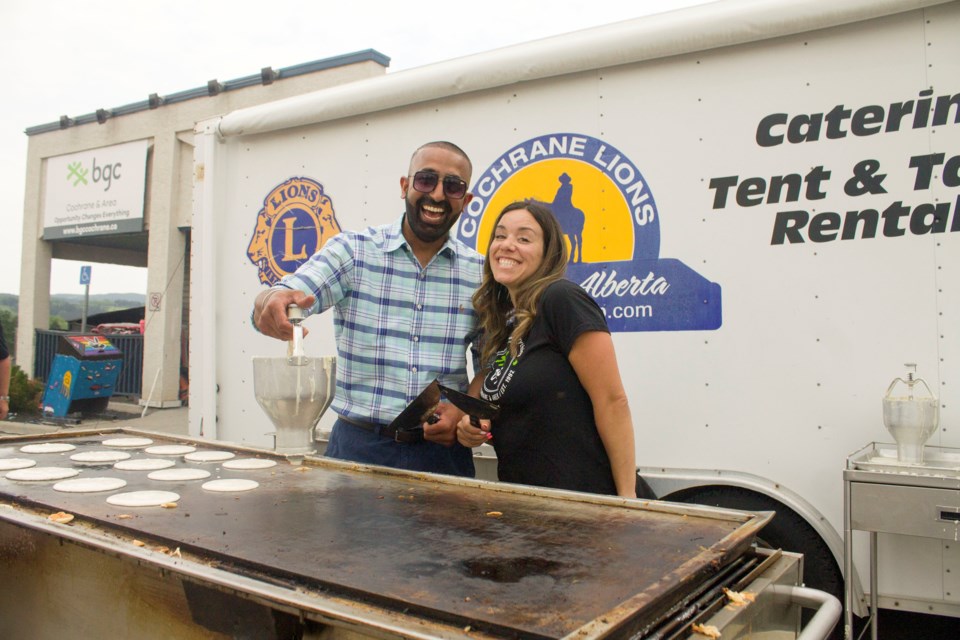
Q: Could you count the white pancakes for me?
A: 13